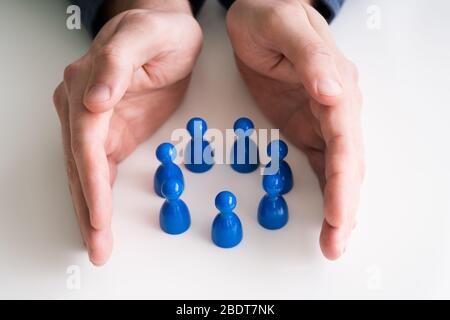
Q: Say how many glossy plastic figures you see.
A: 7